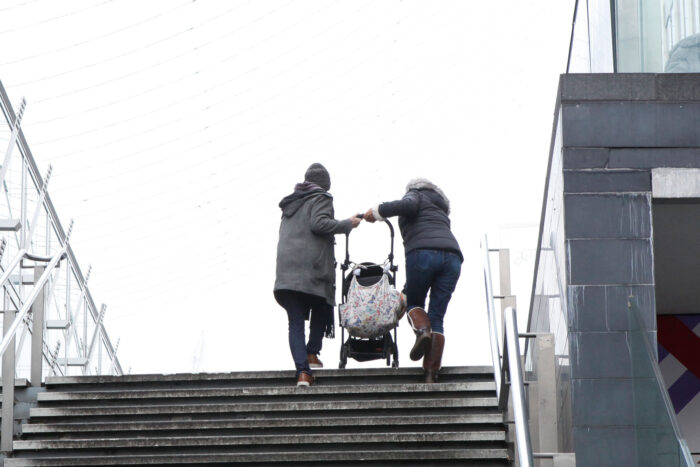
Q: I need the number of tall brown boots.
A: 2